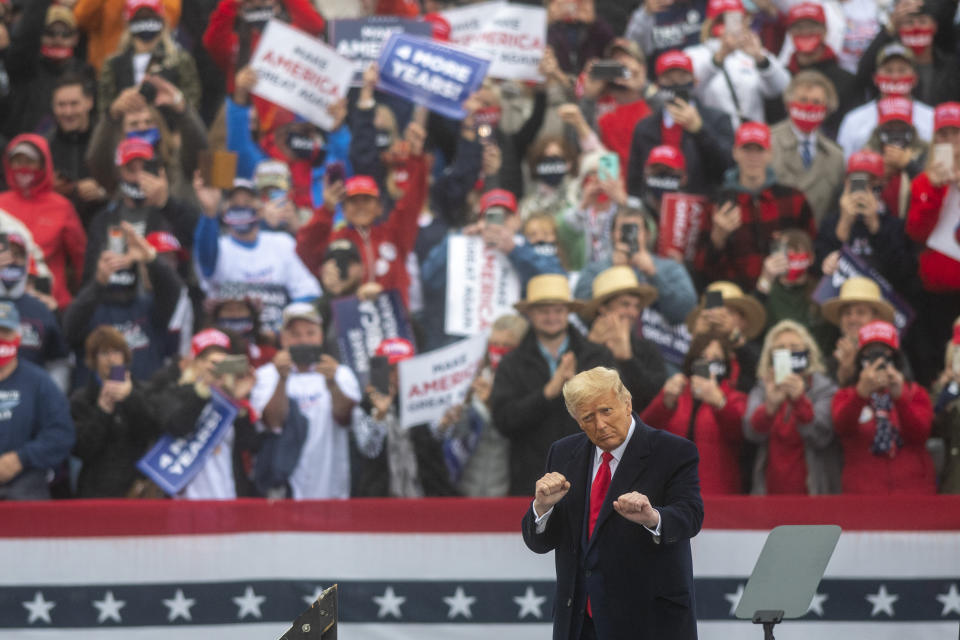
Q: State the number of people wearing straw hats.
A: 4